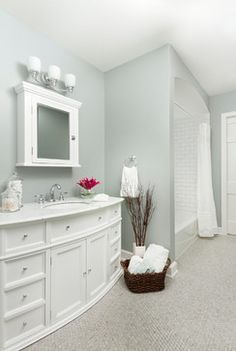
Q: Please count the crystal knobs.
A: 13